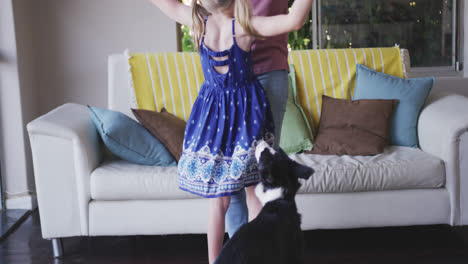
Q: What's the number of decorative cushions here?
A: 5